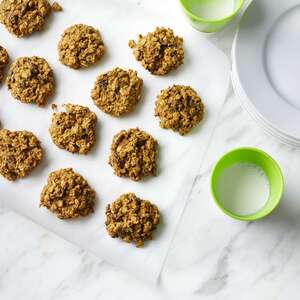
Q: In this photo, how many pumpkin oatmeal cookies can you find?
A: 12